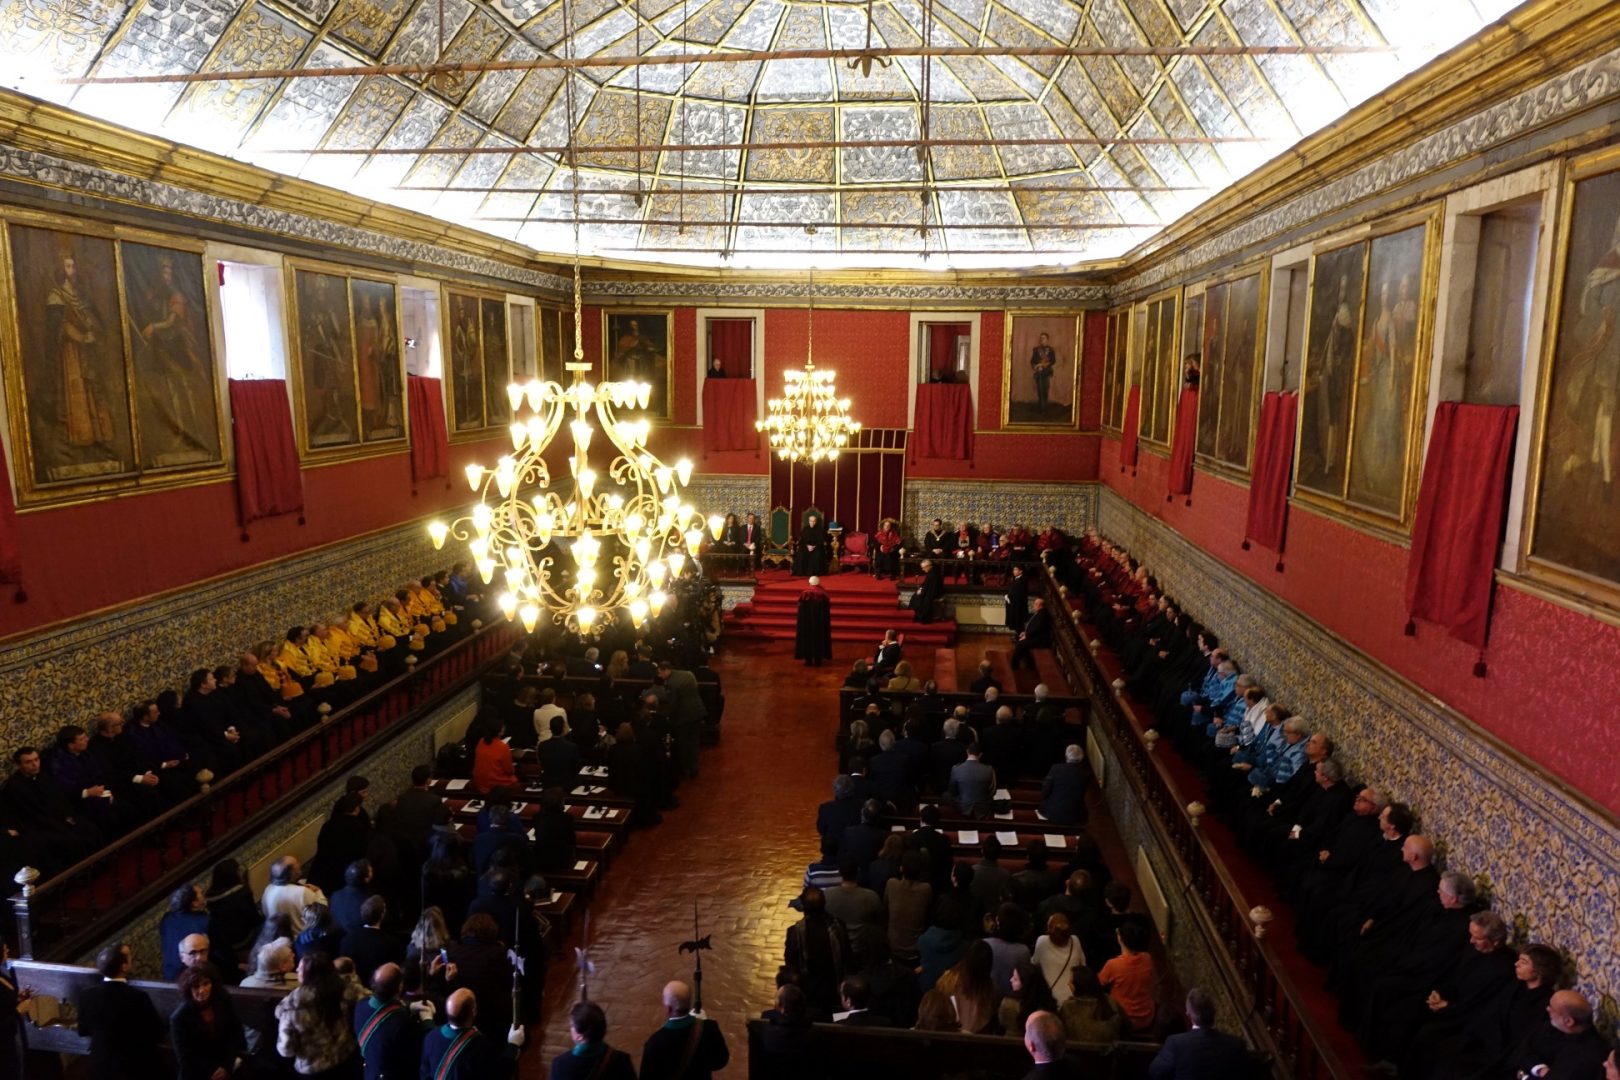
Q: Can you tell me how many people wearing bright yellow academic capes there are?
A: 9